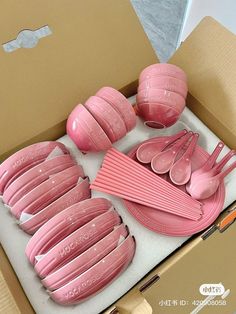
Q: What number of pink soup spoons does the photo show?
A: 6